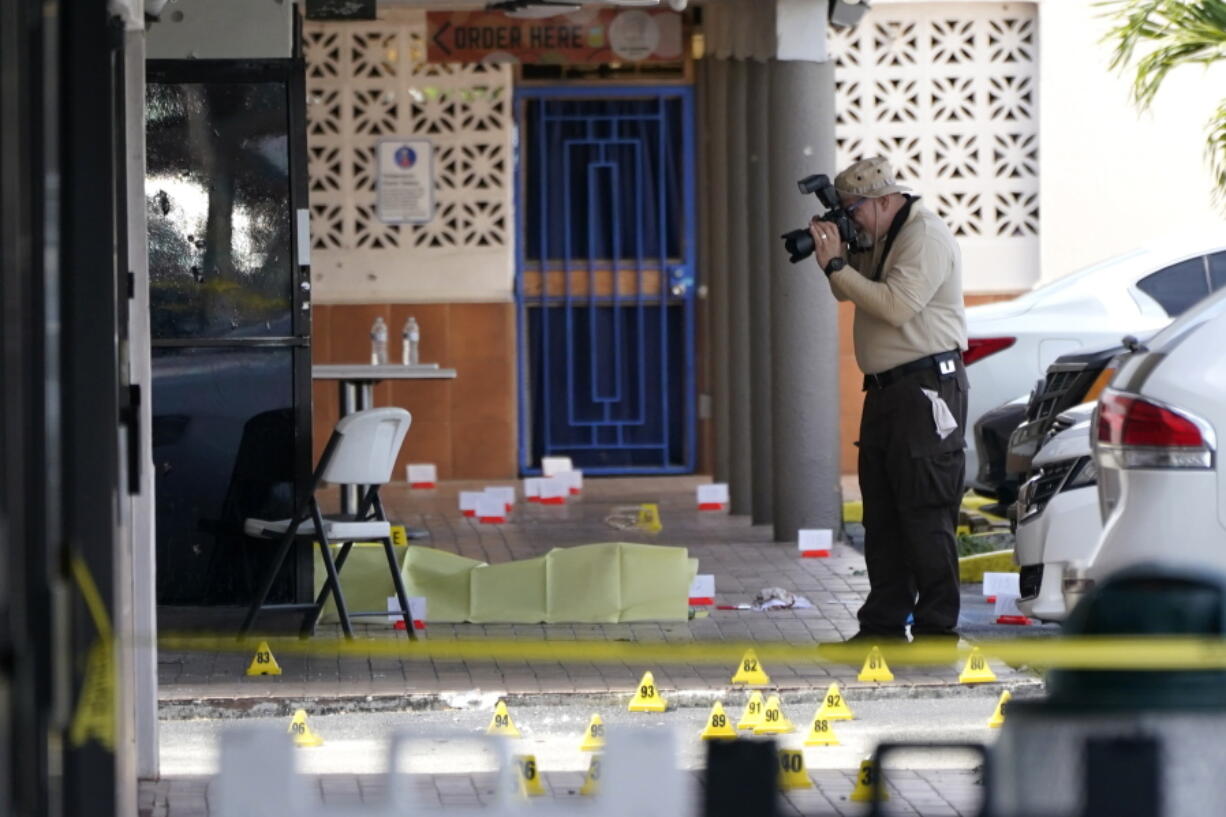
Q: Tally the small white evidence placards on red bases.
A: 14